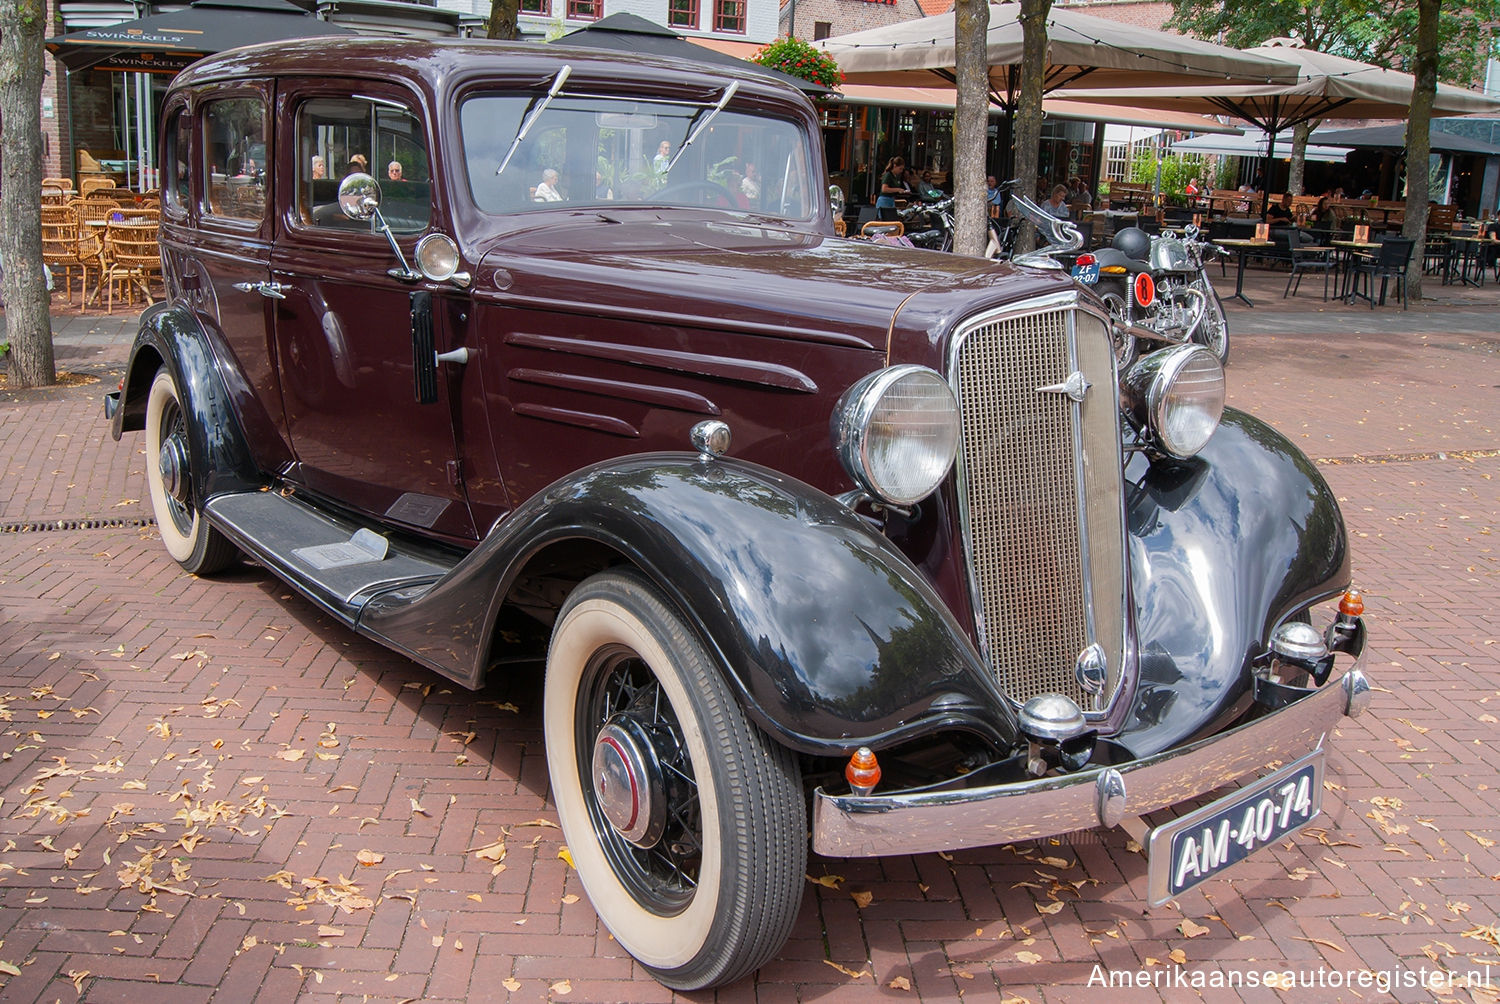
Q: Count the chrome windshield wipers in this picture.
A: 2